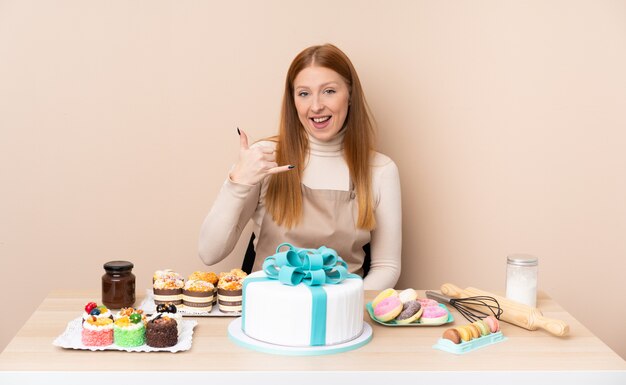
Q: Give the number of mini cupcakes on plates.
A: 12